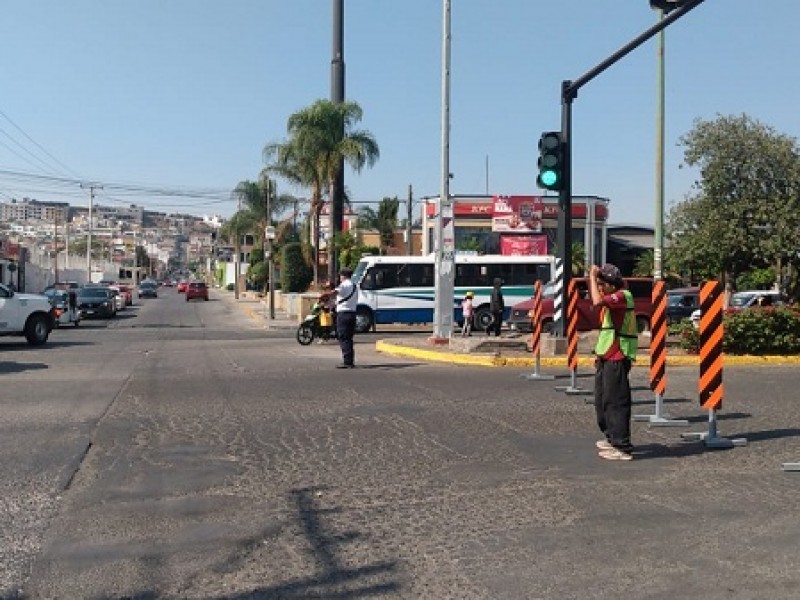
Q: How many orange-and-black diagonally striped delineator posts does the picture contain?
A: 4